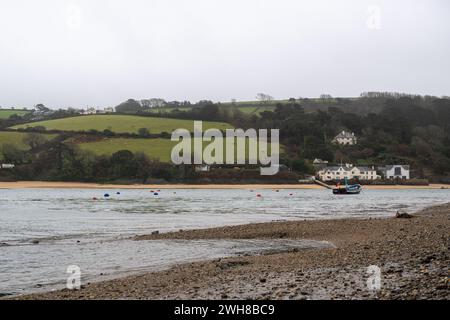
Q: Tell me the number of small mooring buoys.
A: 11